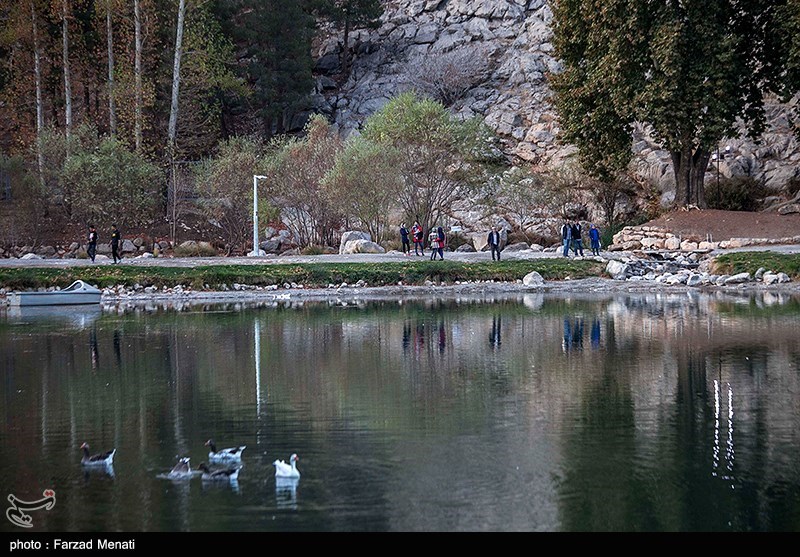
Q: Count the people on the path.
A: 10